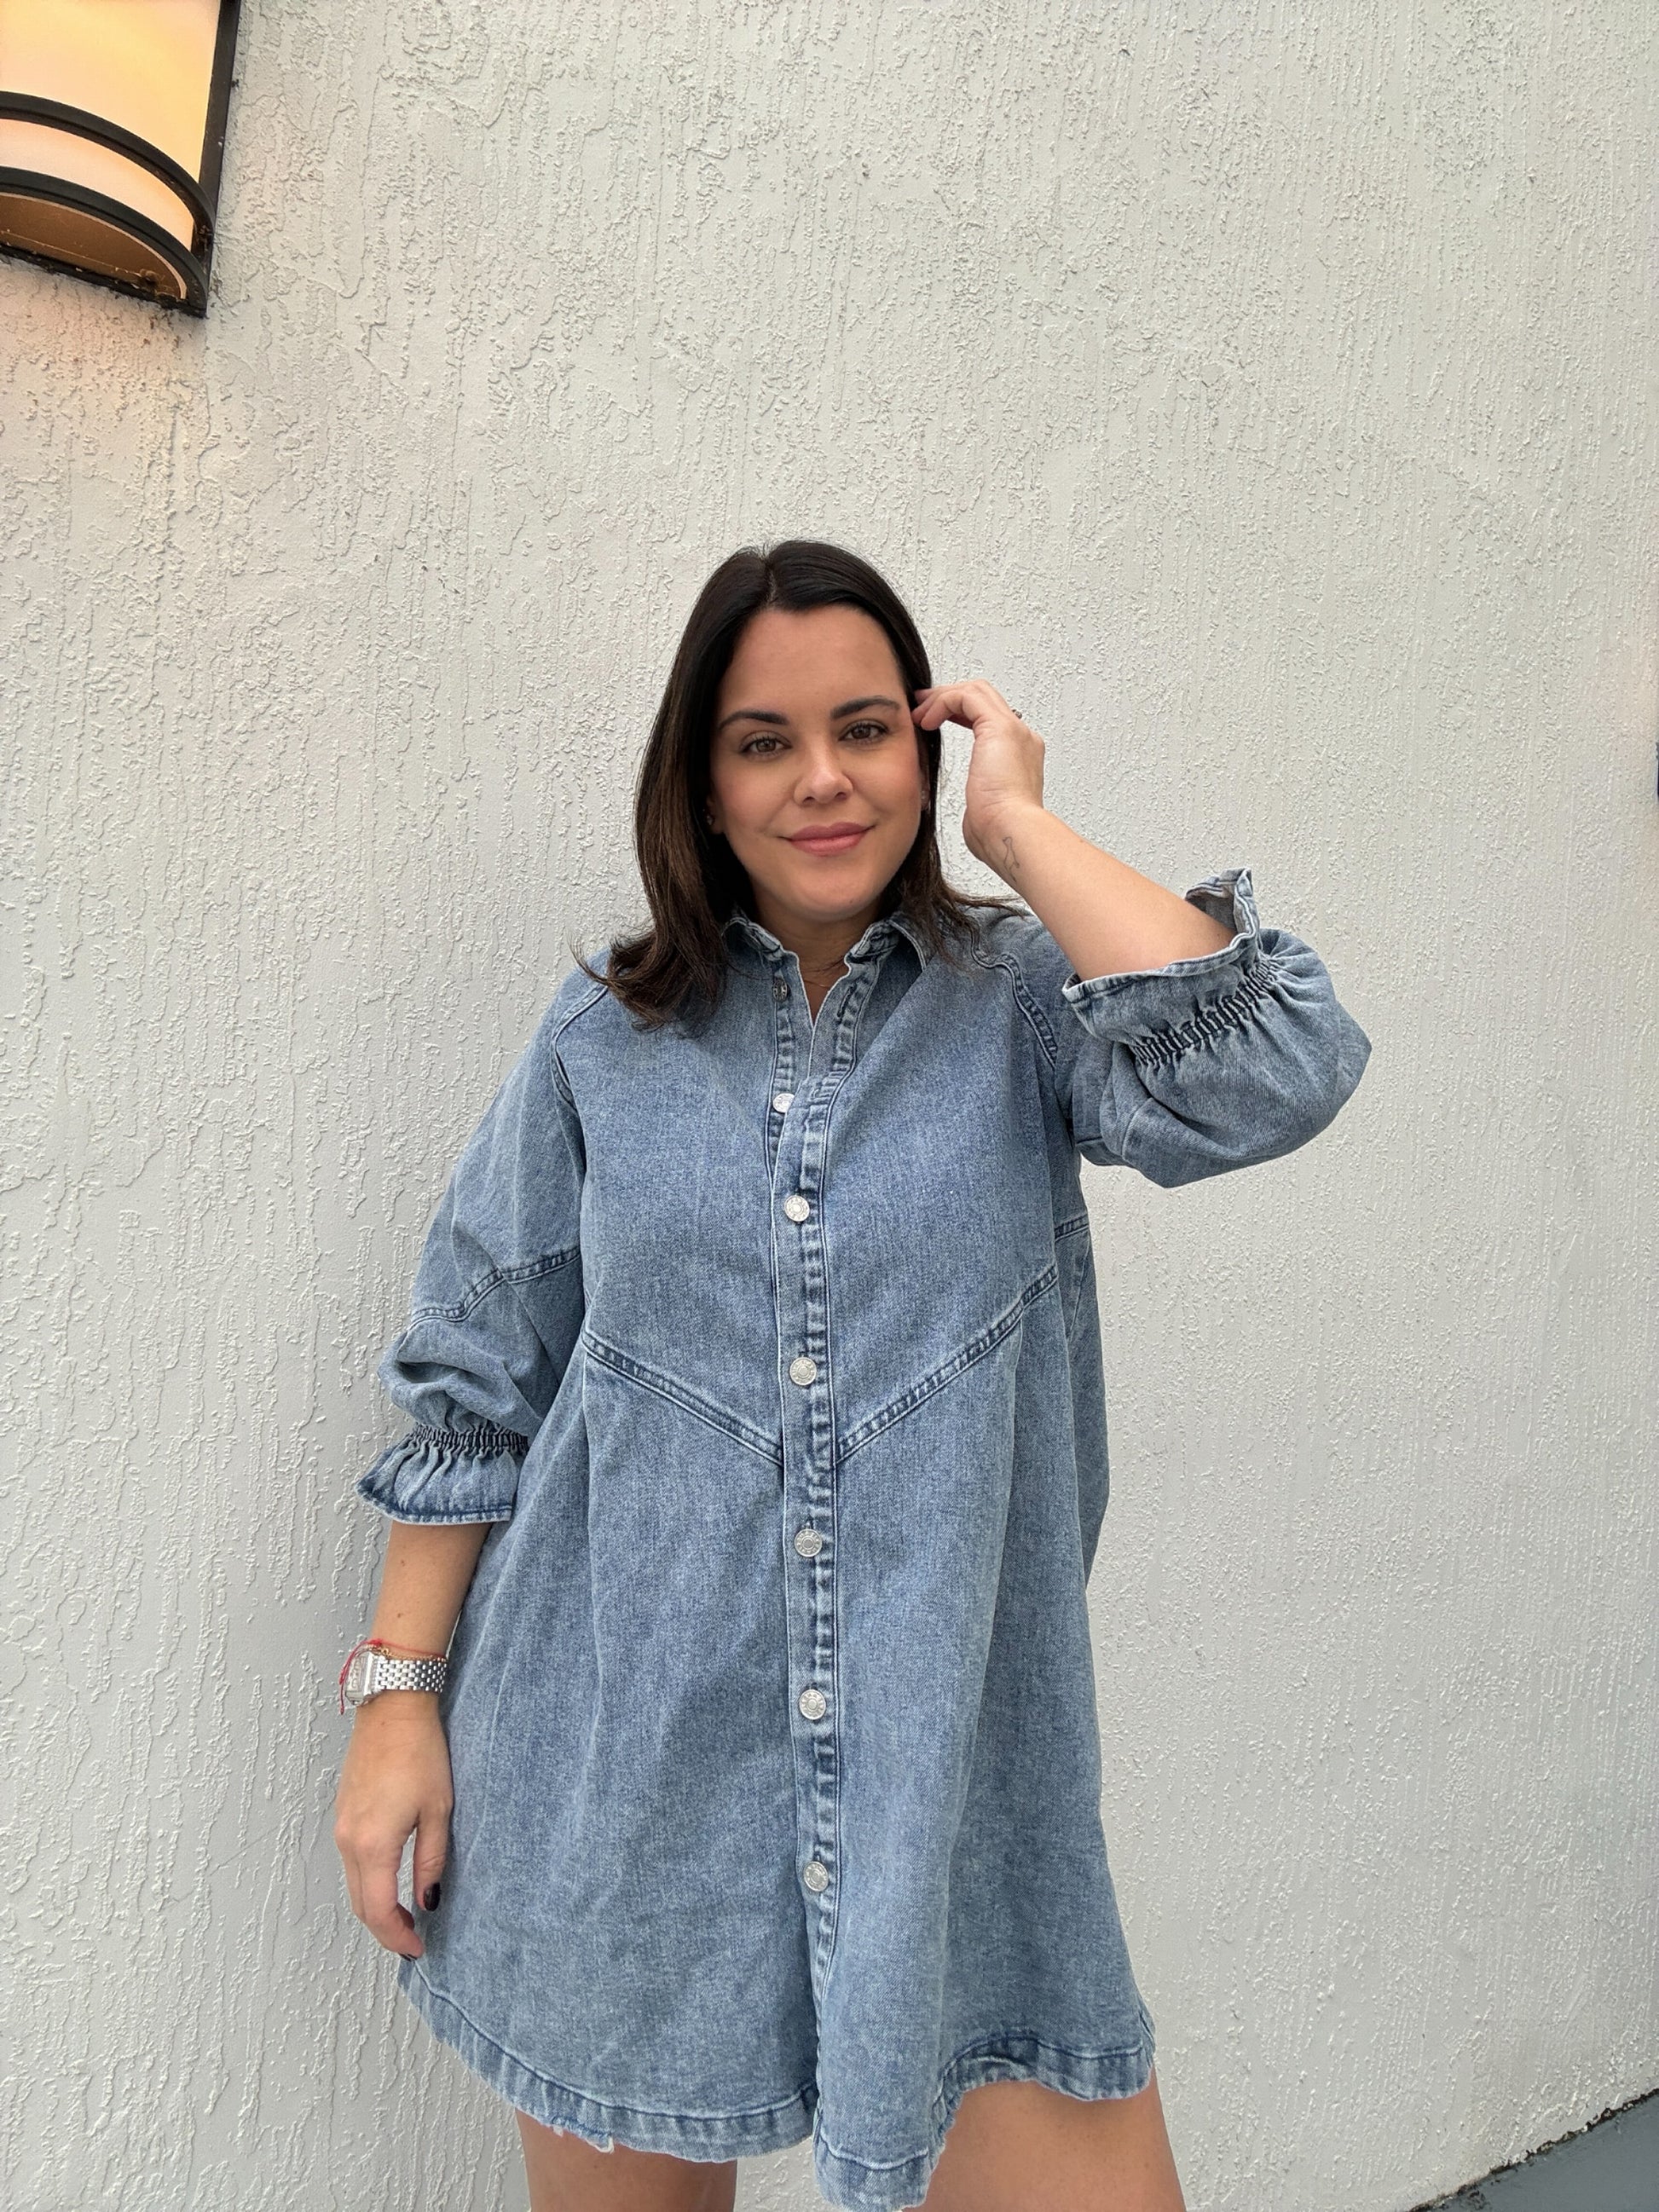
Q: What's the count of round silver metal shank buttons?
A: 7